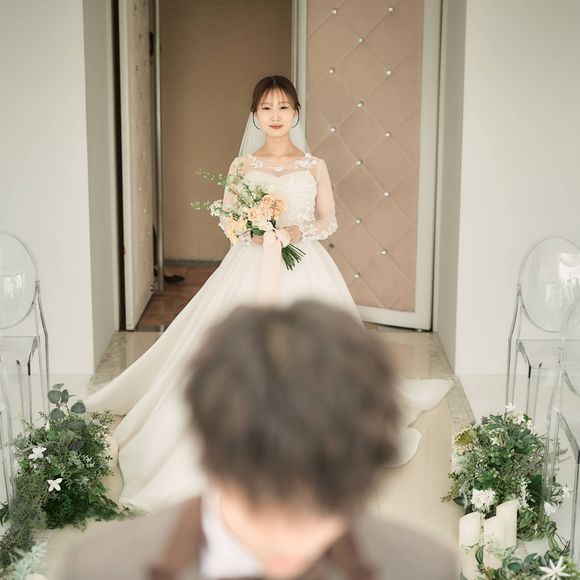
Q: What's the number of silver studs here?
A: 13